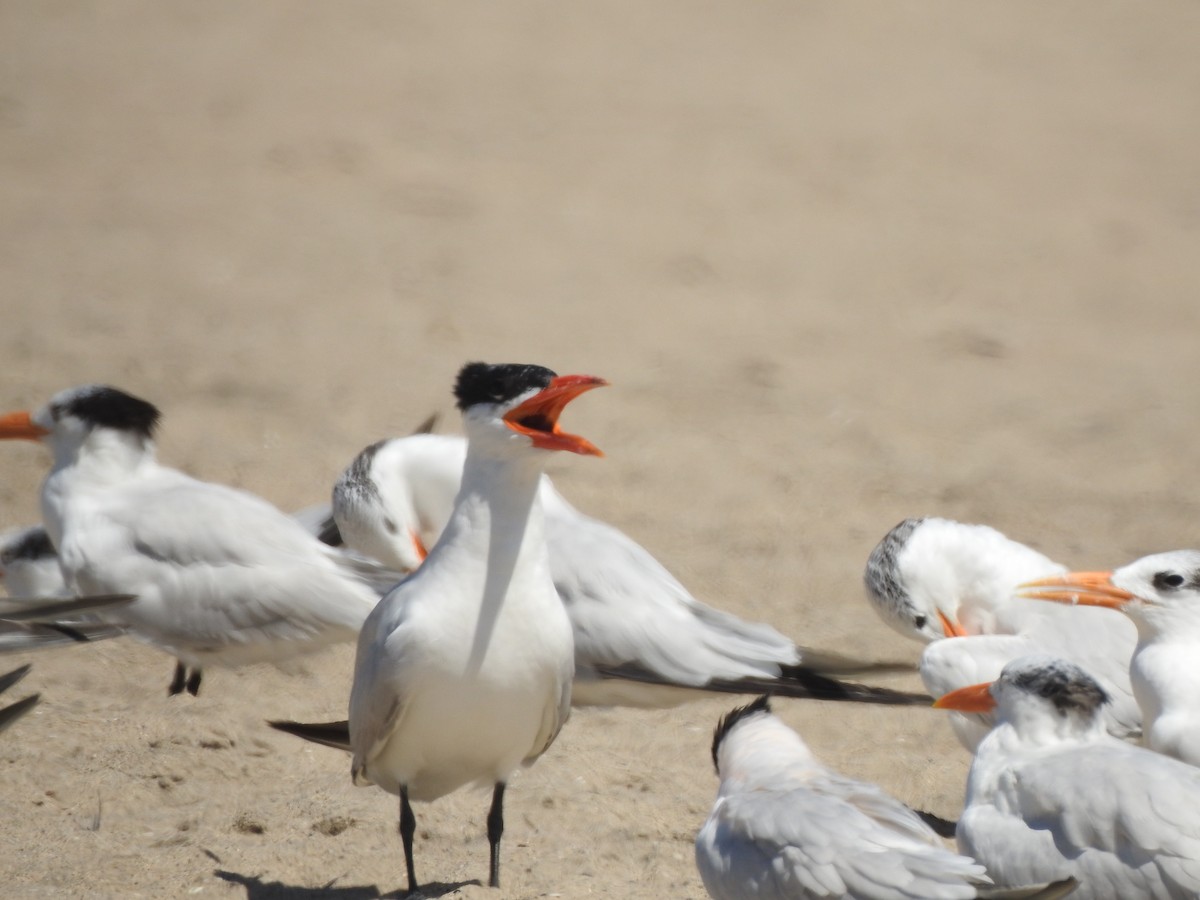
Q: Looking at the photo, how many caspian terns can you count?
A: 1